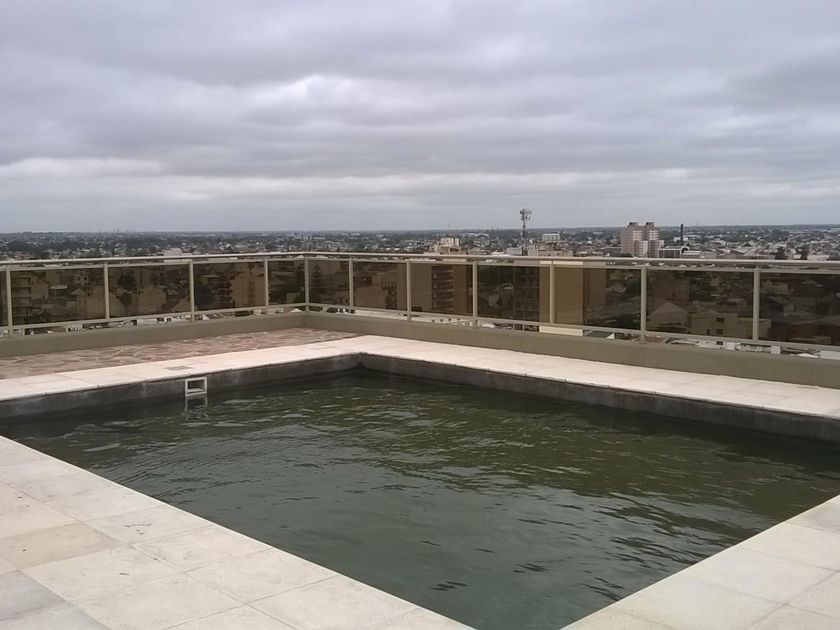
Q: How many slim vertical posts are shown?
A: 11